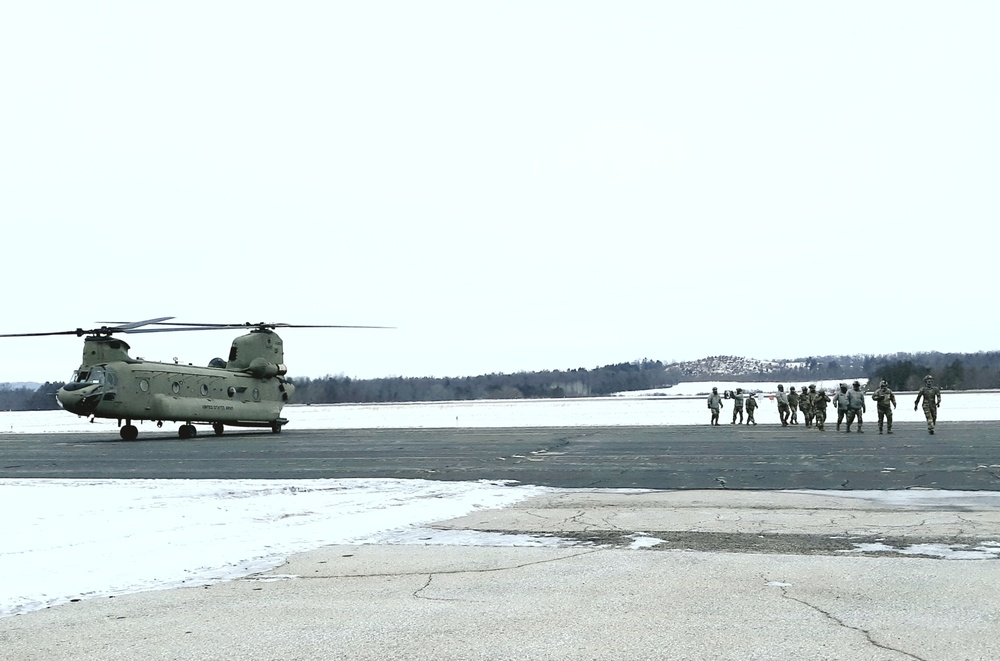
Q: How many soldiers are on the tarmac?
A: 12